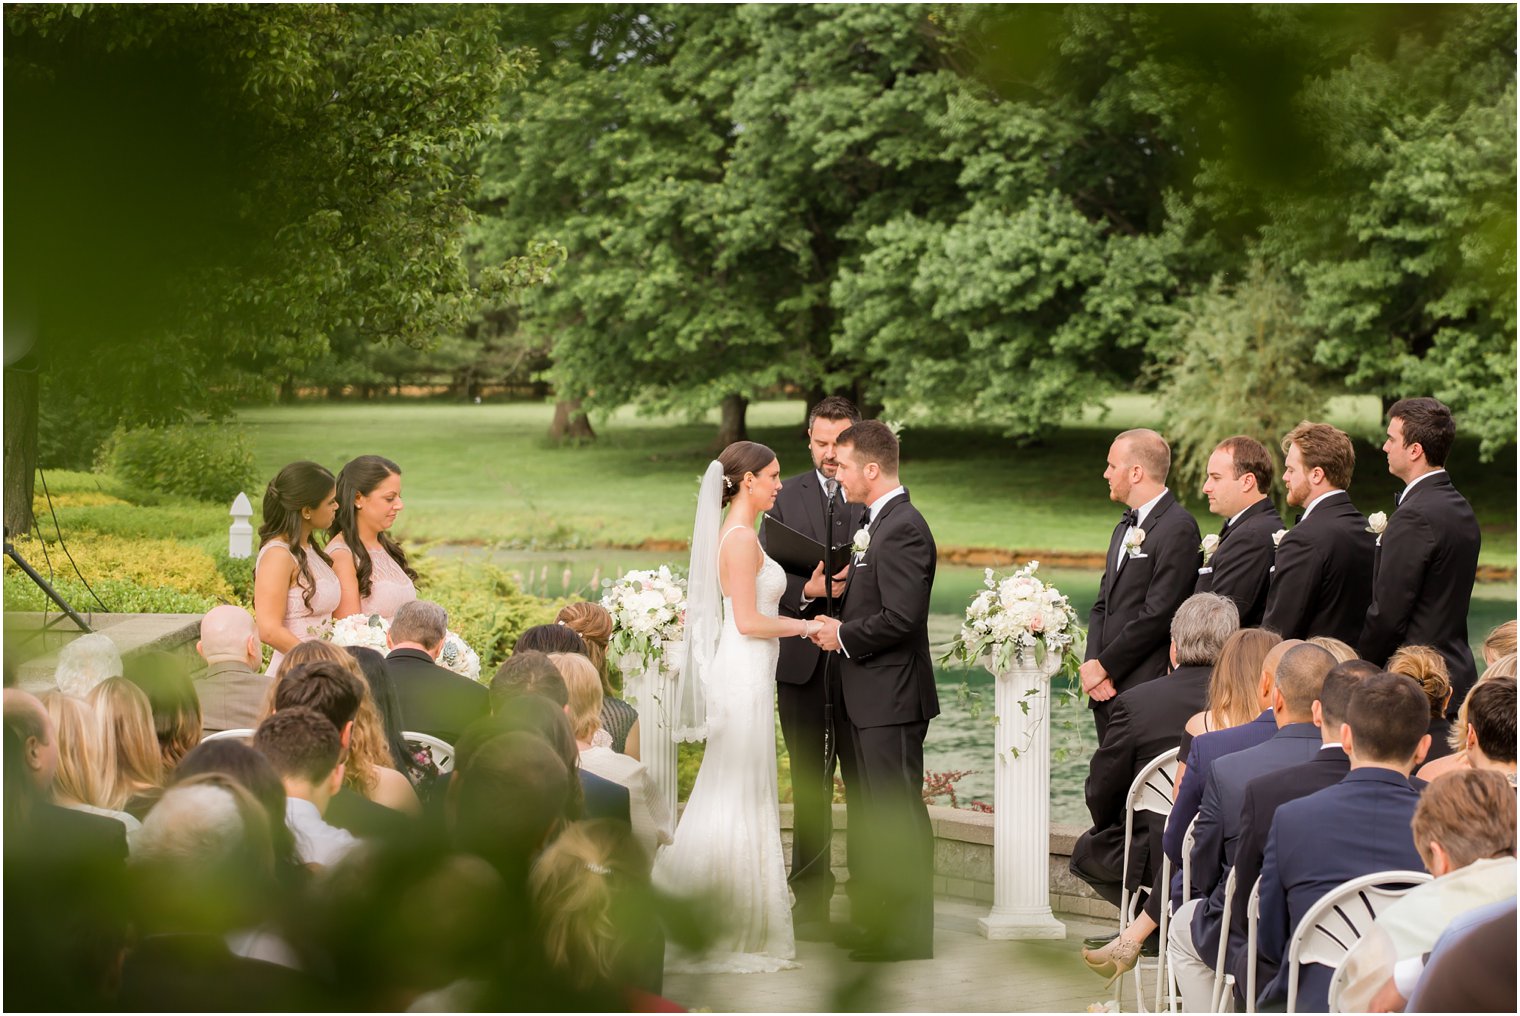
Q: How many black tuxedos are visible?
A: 5